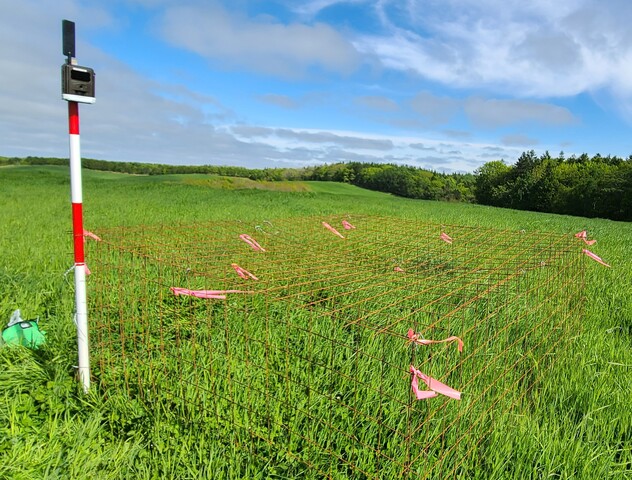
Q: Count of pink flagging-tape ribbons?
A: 13